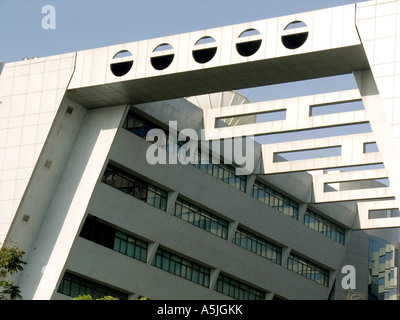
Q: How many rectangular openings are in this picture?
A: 6